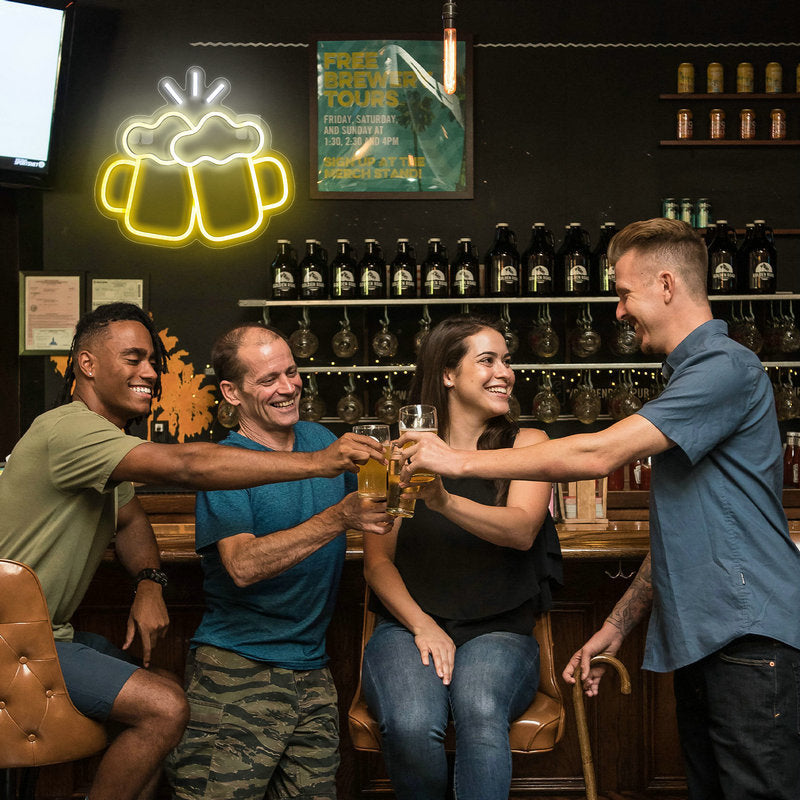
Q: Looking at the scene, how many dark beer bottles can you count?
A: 13